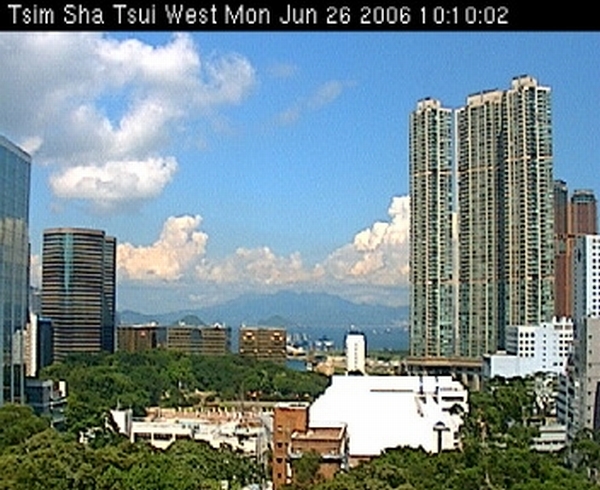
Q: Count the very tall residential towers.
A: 3